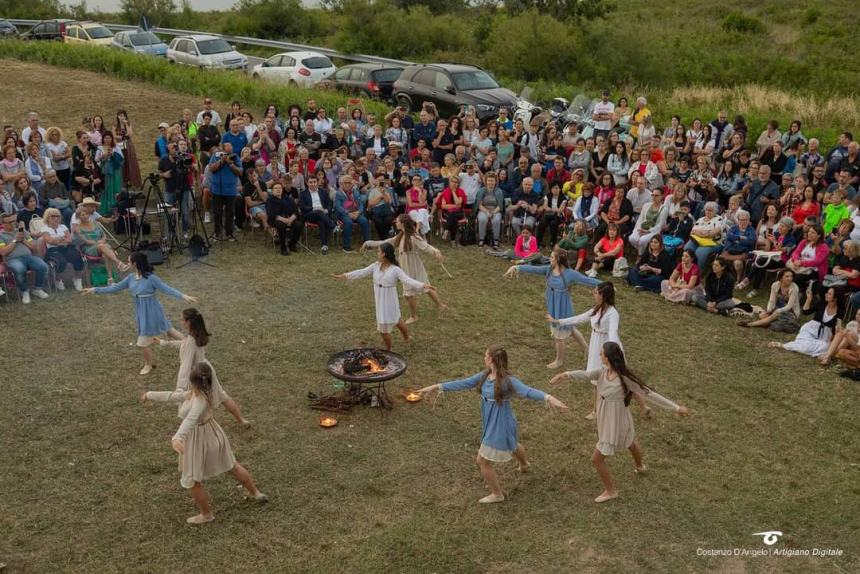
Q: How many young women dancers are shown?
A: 9